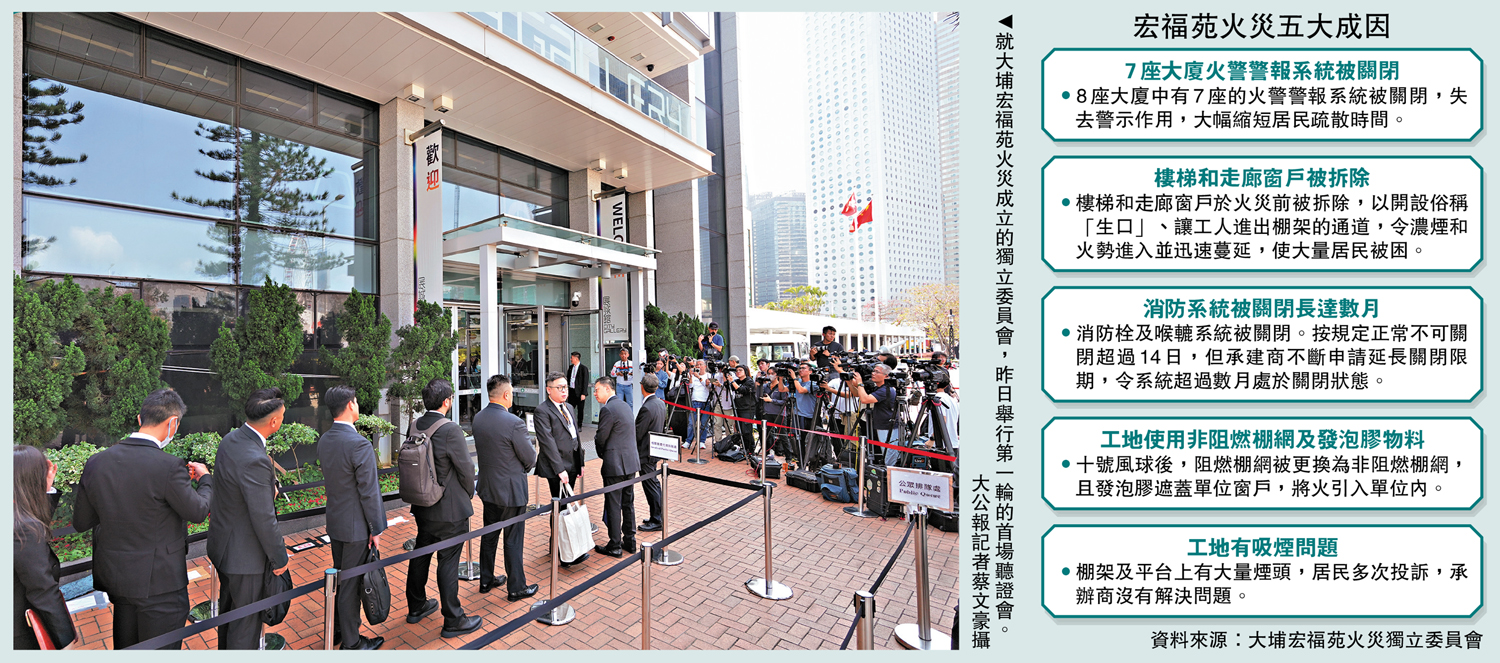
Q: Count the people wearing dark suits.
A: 10